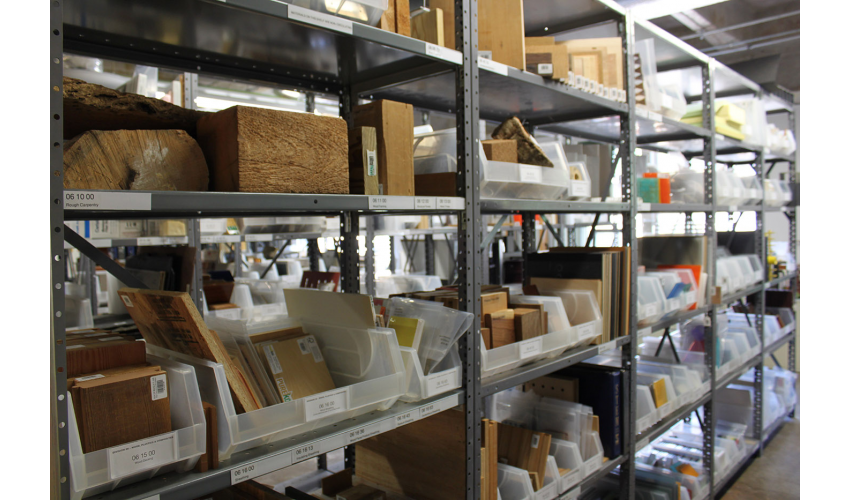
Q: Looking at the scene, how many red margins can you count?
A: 0